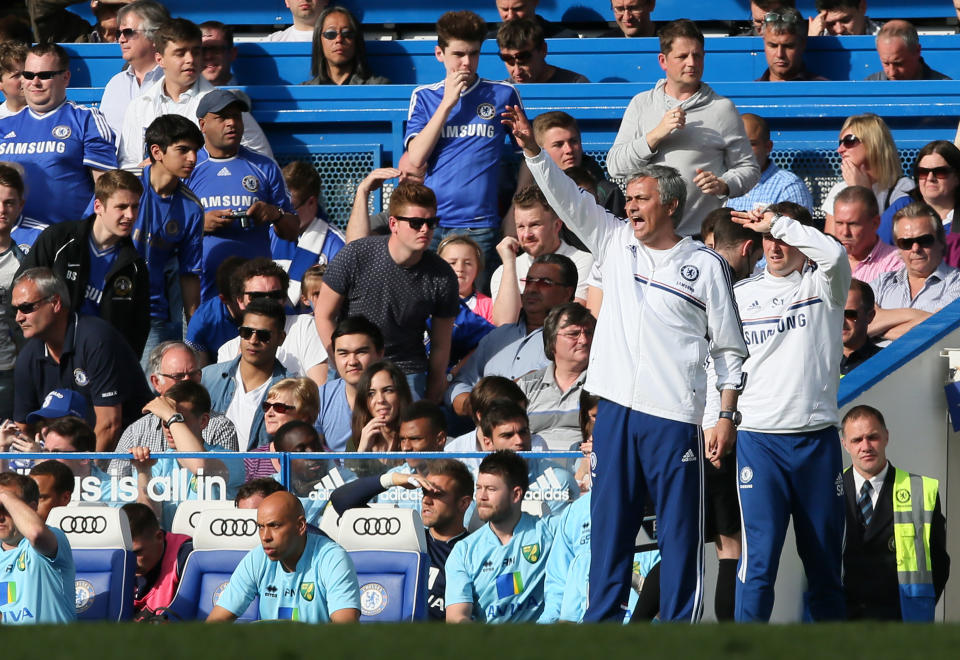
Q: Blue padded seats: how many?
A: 3